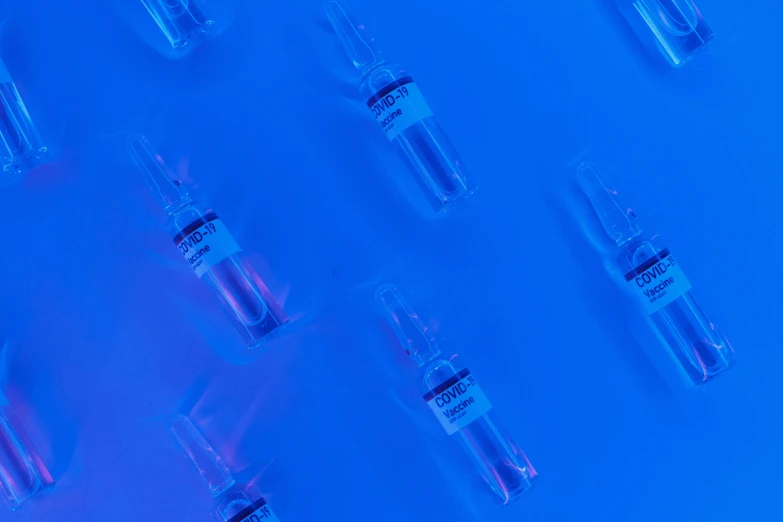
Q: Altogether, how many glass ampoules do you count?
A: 9